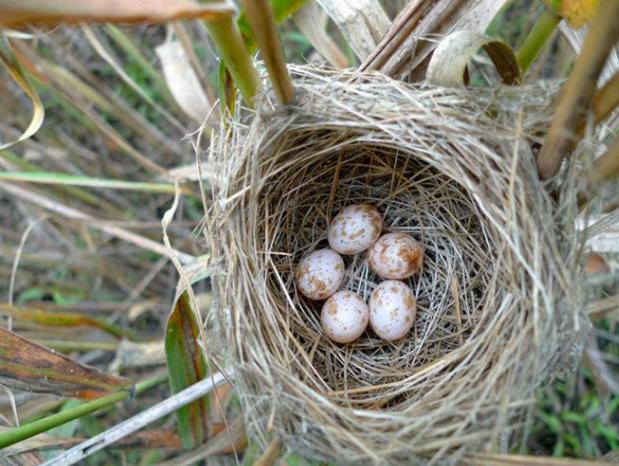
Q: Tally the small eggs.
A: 5